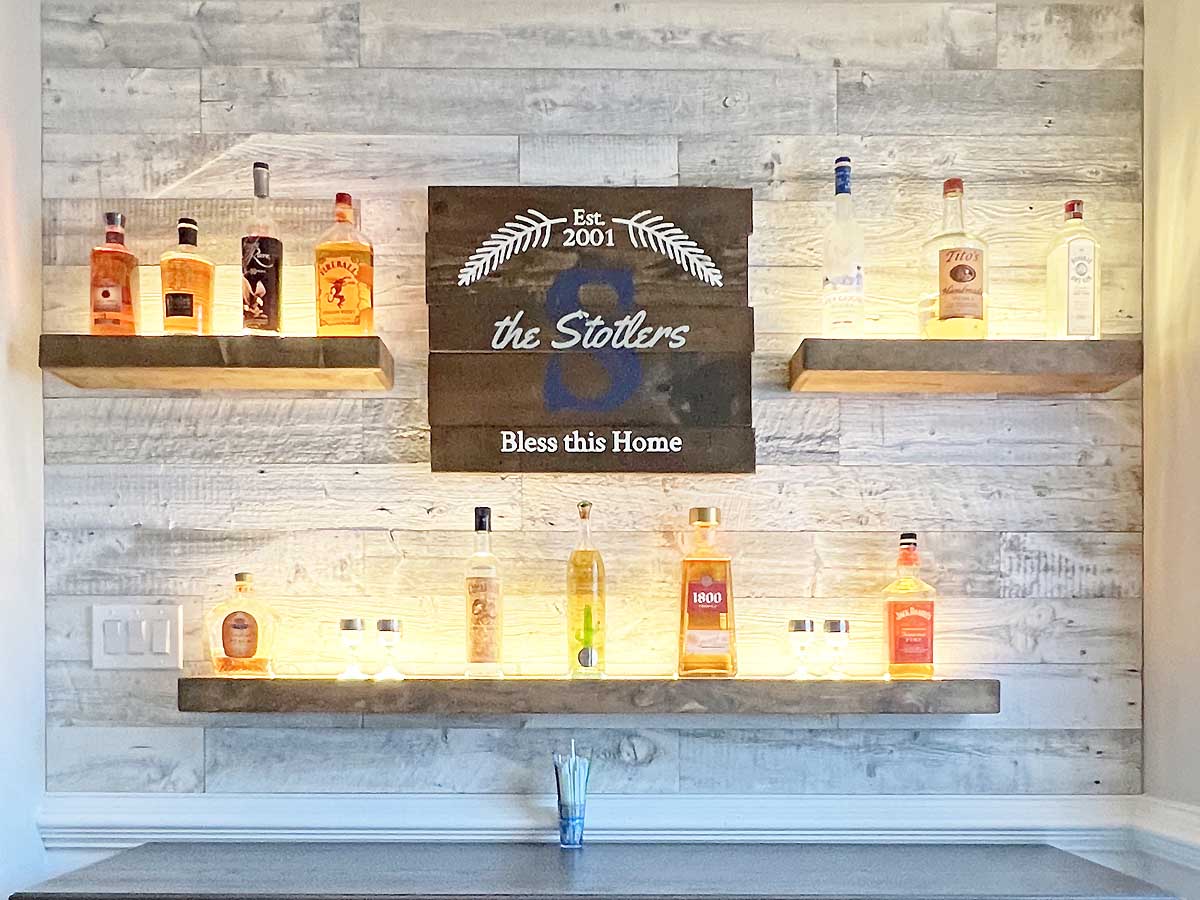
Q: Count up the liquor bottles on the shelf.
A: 12